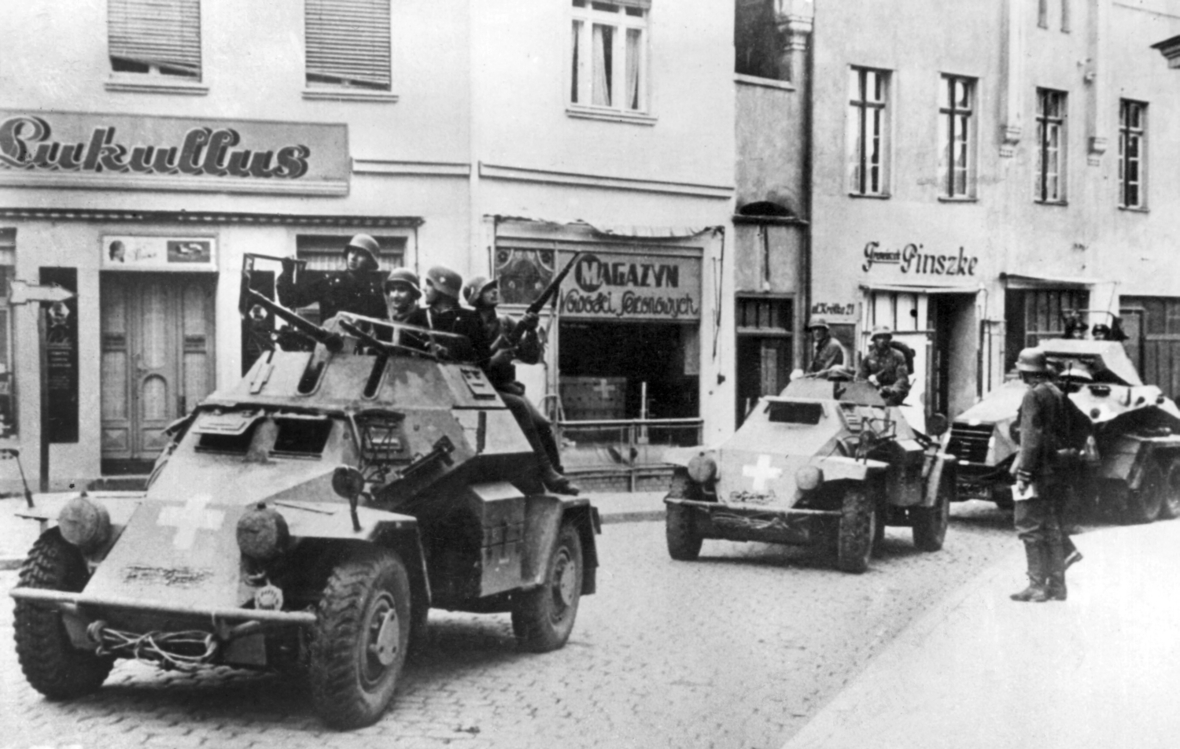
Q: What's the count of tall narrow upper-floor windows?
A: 4